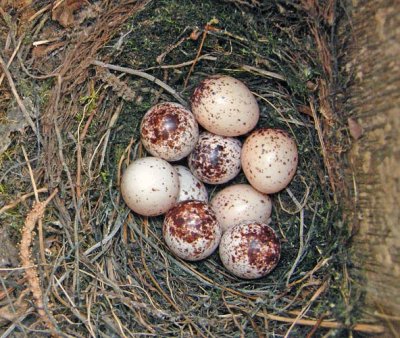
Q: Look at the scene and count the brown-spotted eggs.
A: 9